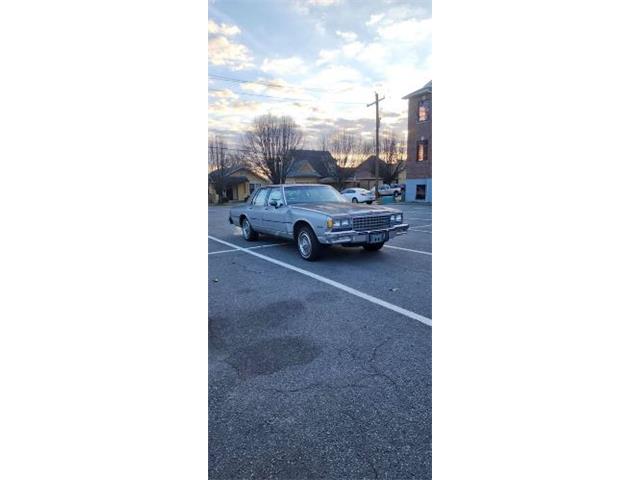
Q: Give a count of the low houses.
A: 3